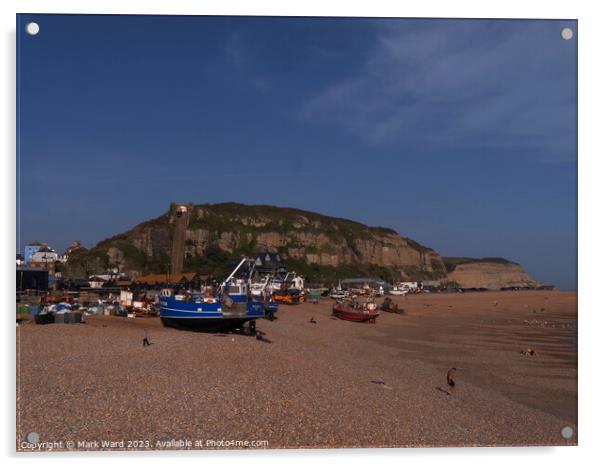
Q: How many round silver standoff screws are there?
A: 4